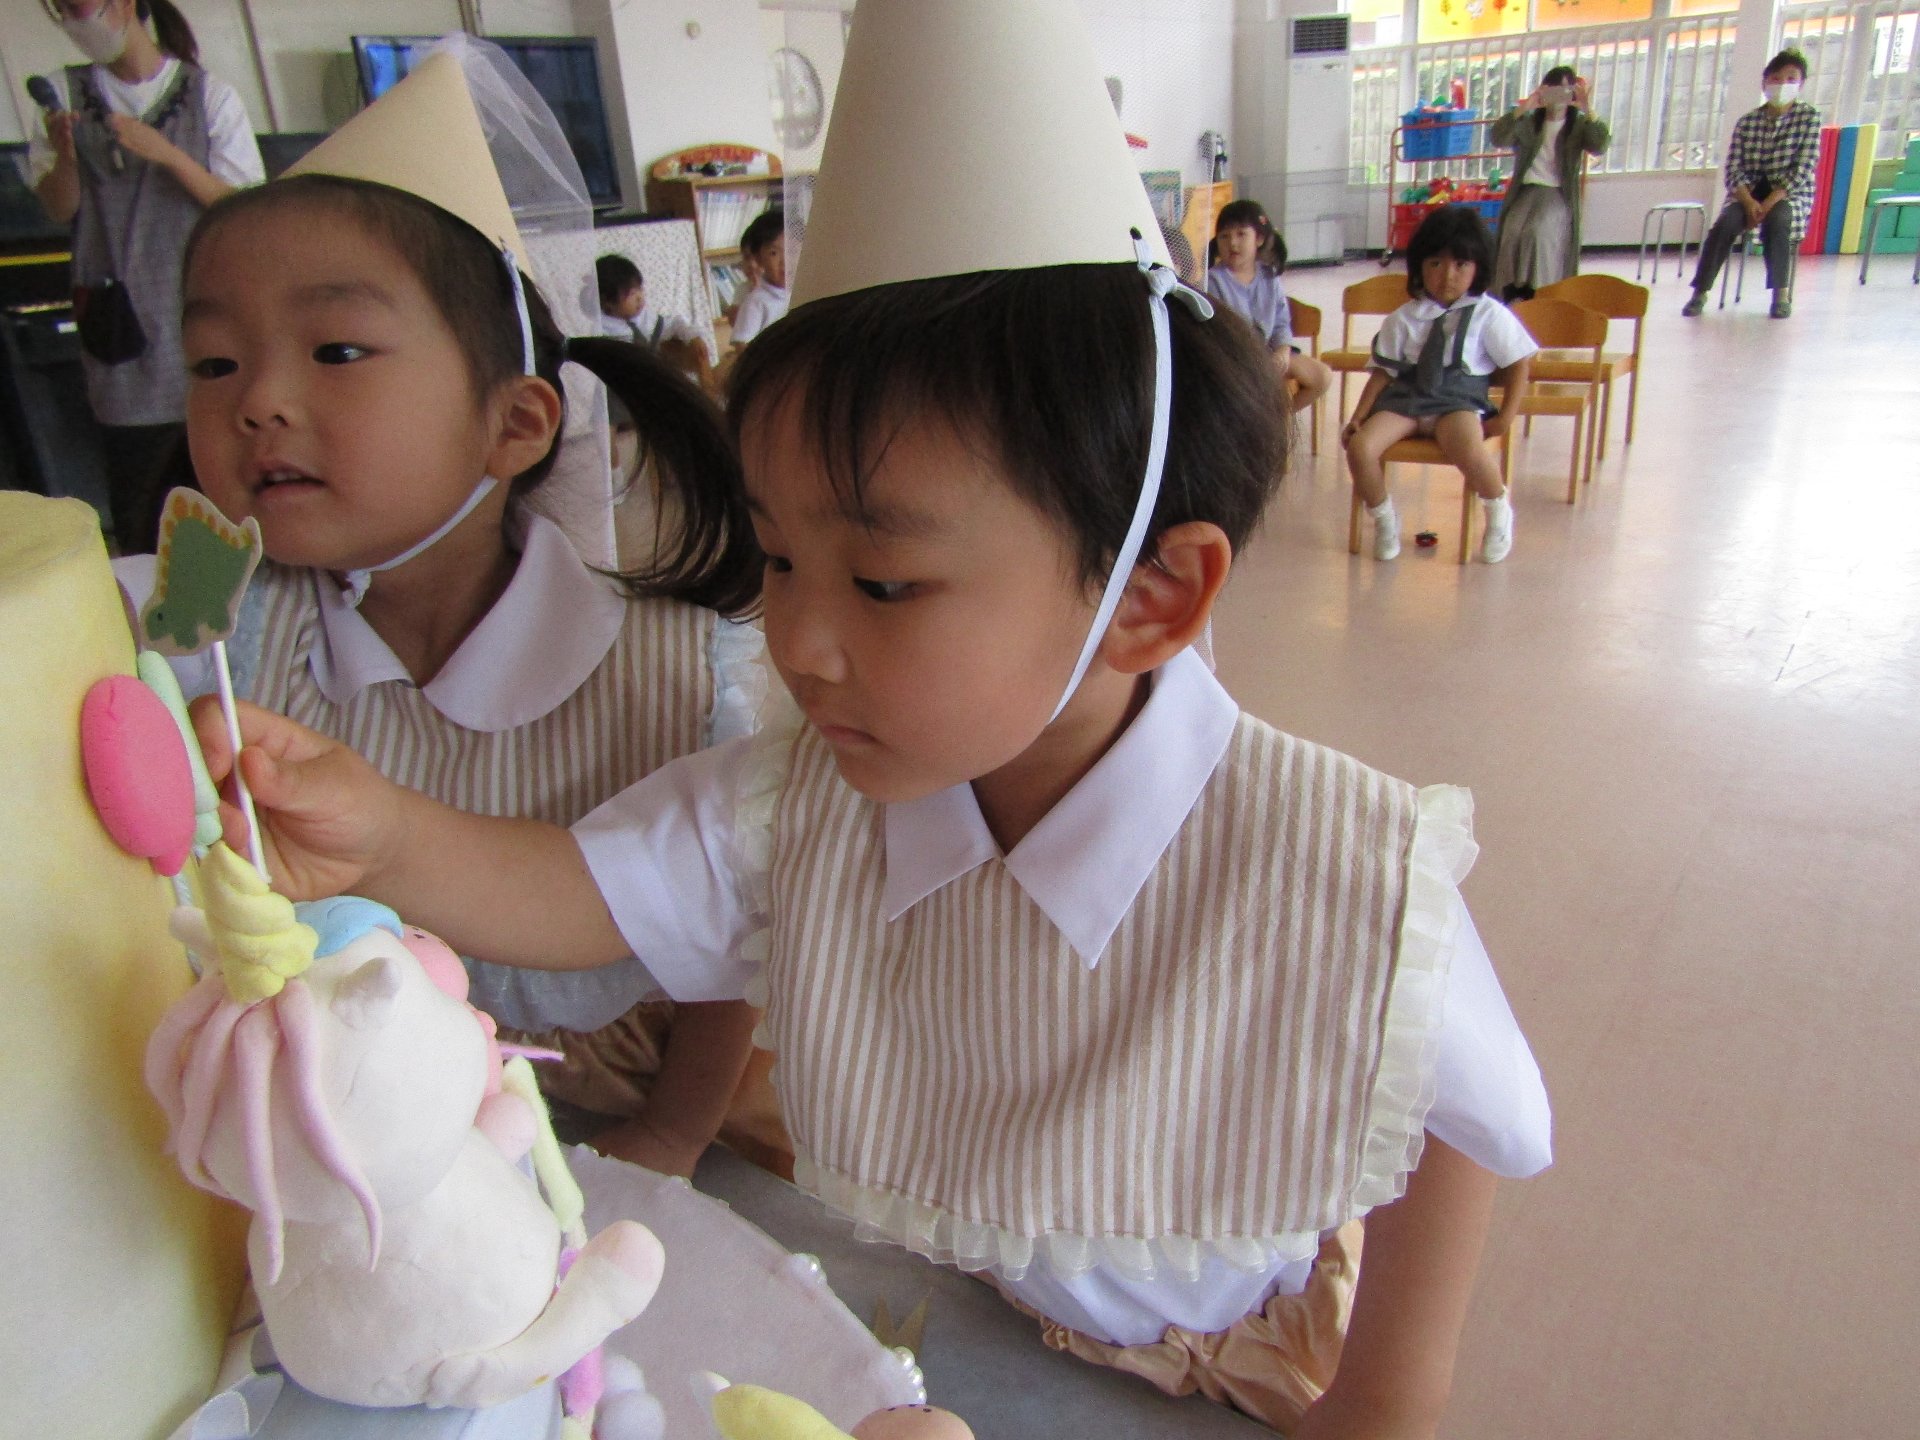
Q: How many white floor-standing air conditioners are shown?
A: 1